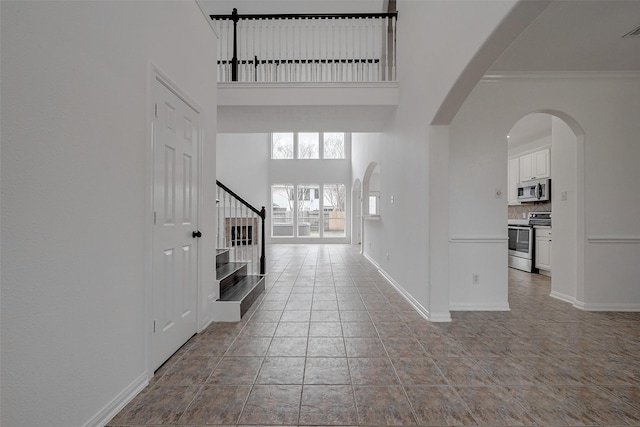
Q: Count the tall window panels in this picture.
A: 3